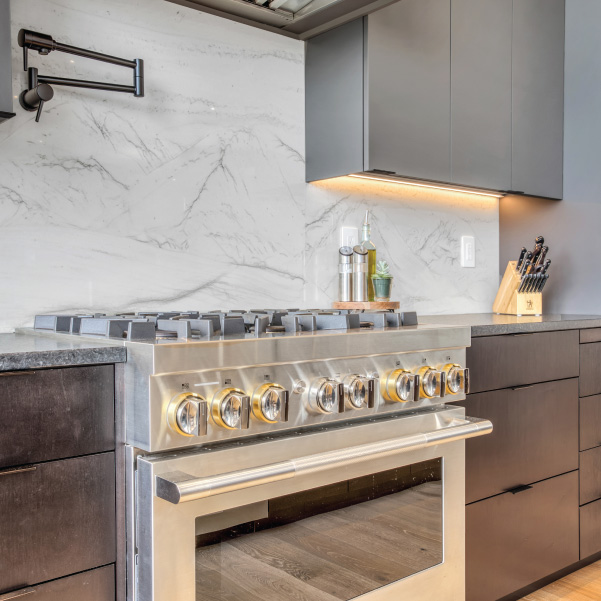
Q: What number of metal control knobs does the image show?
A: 8